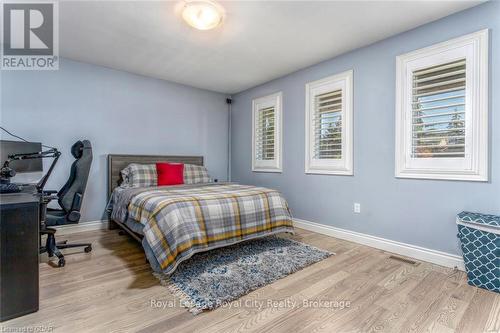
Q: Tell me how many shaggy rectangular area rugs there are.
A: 1